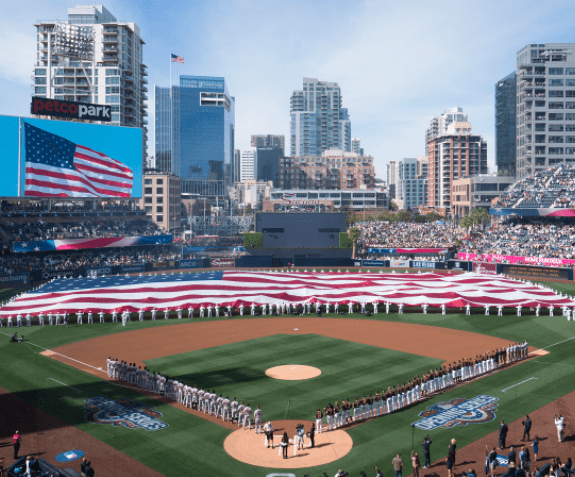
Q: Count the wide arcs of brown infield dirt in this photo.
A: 1